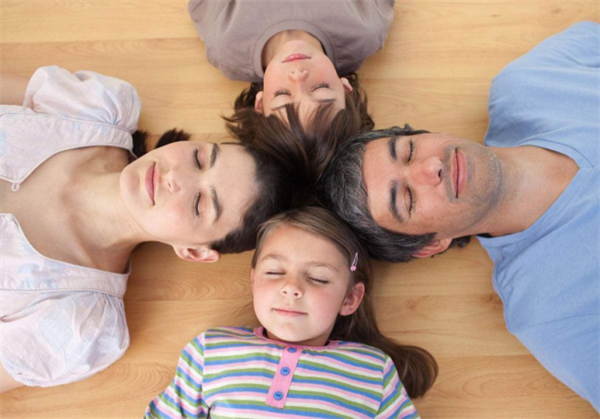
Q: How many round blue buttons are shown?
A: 3